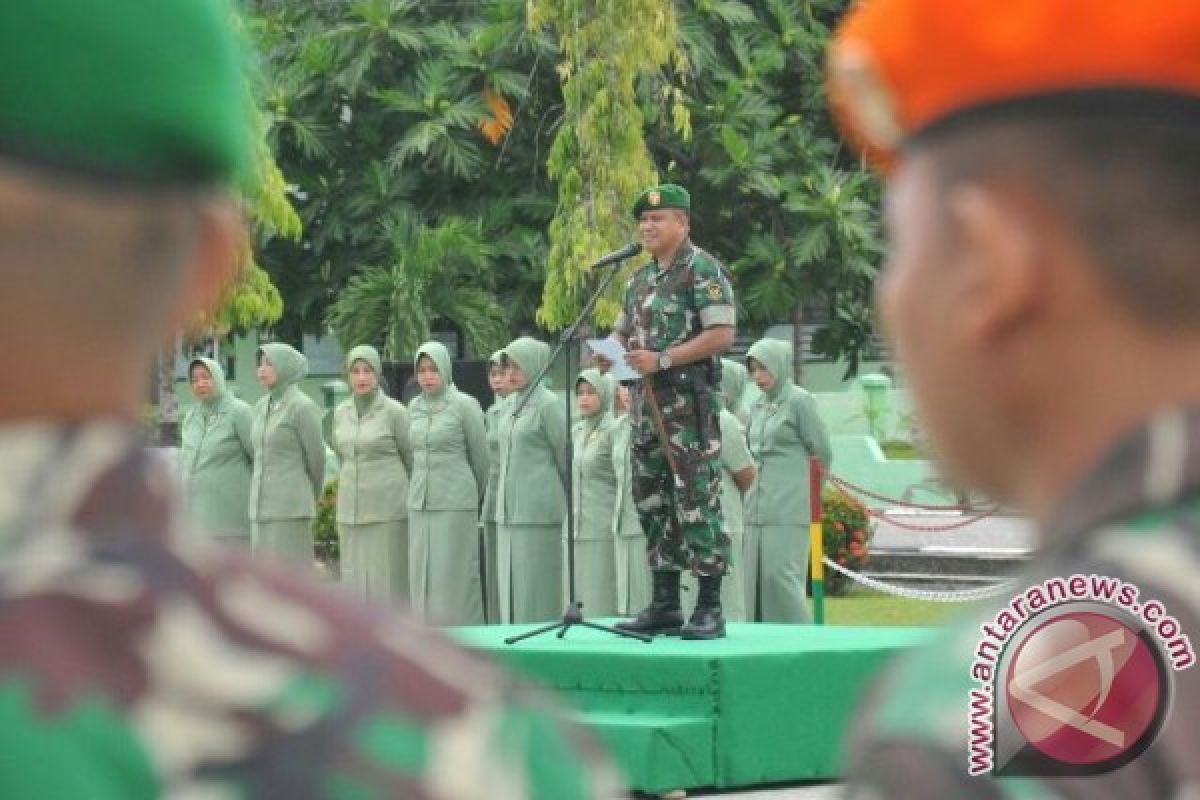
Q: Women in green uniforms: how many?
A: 11